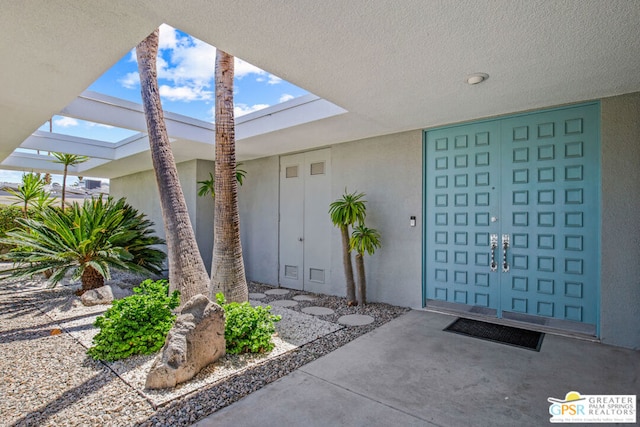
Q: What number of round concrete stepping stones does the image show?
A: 6